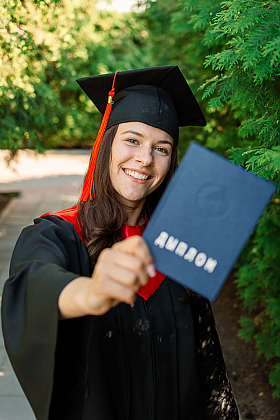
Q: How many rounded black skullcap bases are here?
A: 1